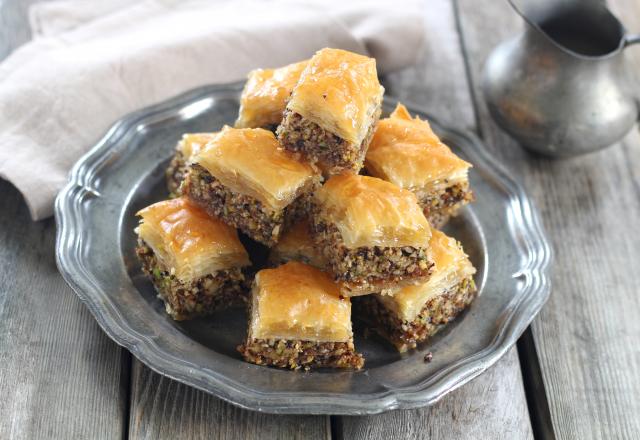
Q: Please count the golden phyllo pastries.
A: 10